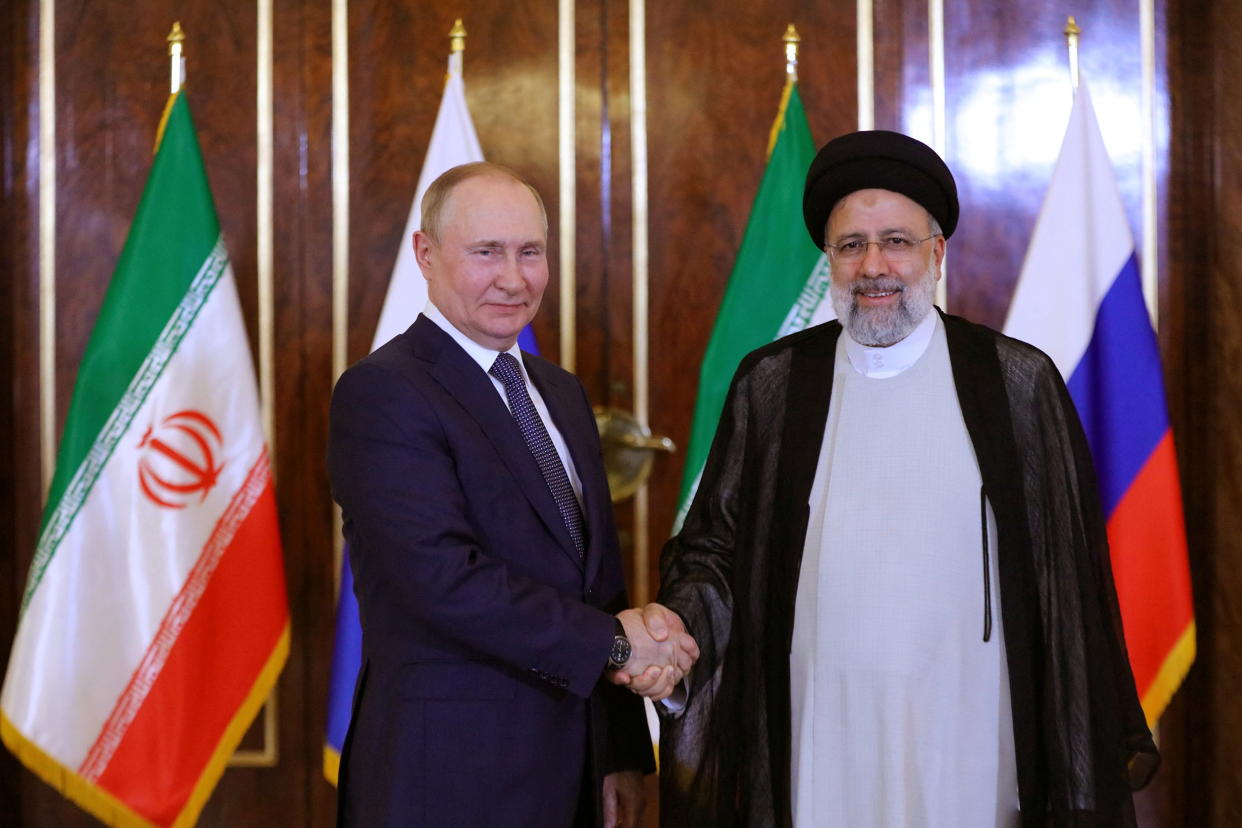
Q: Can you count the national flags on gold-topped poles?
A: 4